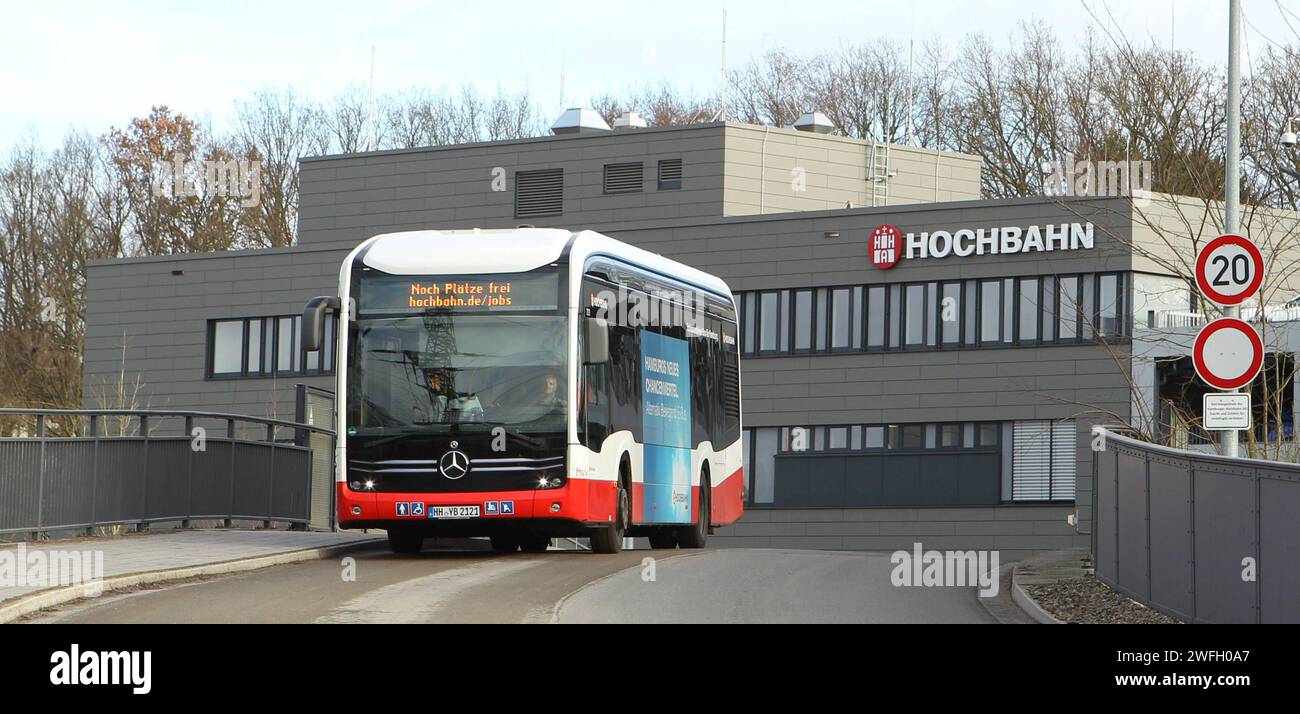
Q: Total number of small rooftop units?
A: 3